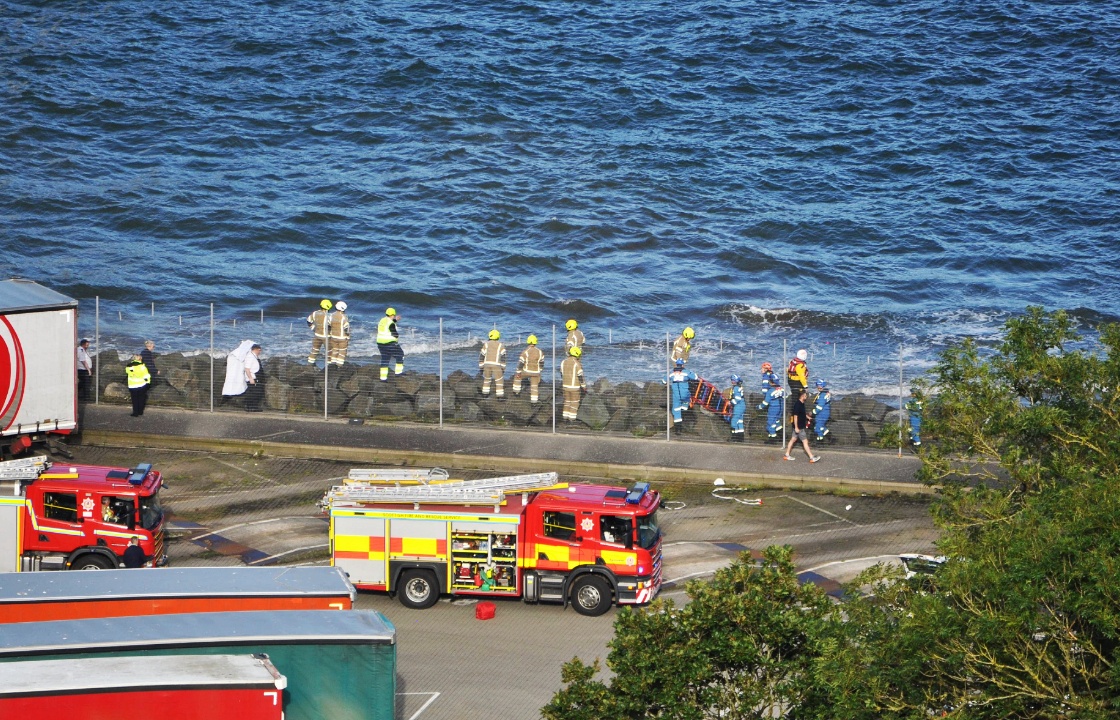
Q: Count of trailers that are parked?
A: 4